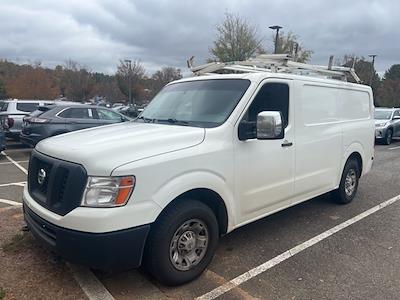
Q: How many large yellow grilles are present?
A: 0